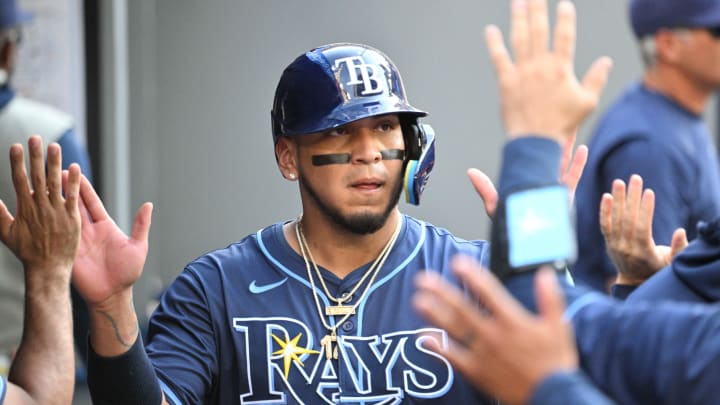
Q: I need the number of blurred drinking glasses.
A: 0